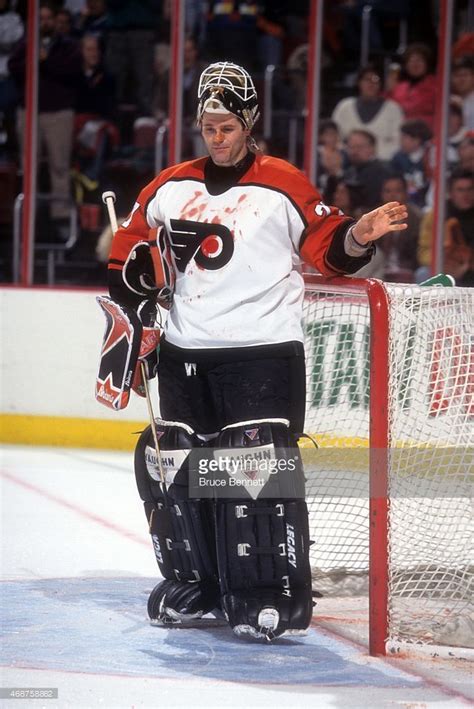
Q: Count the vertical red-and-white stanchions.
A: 4